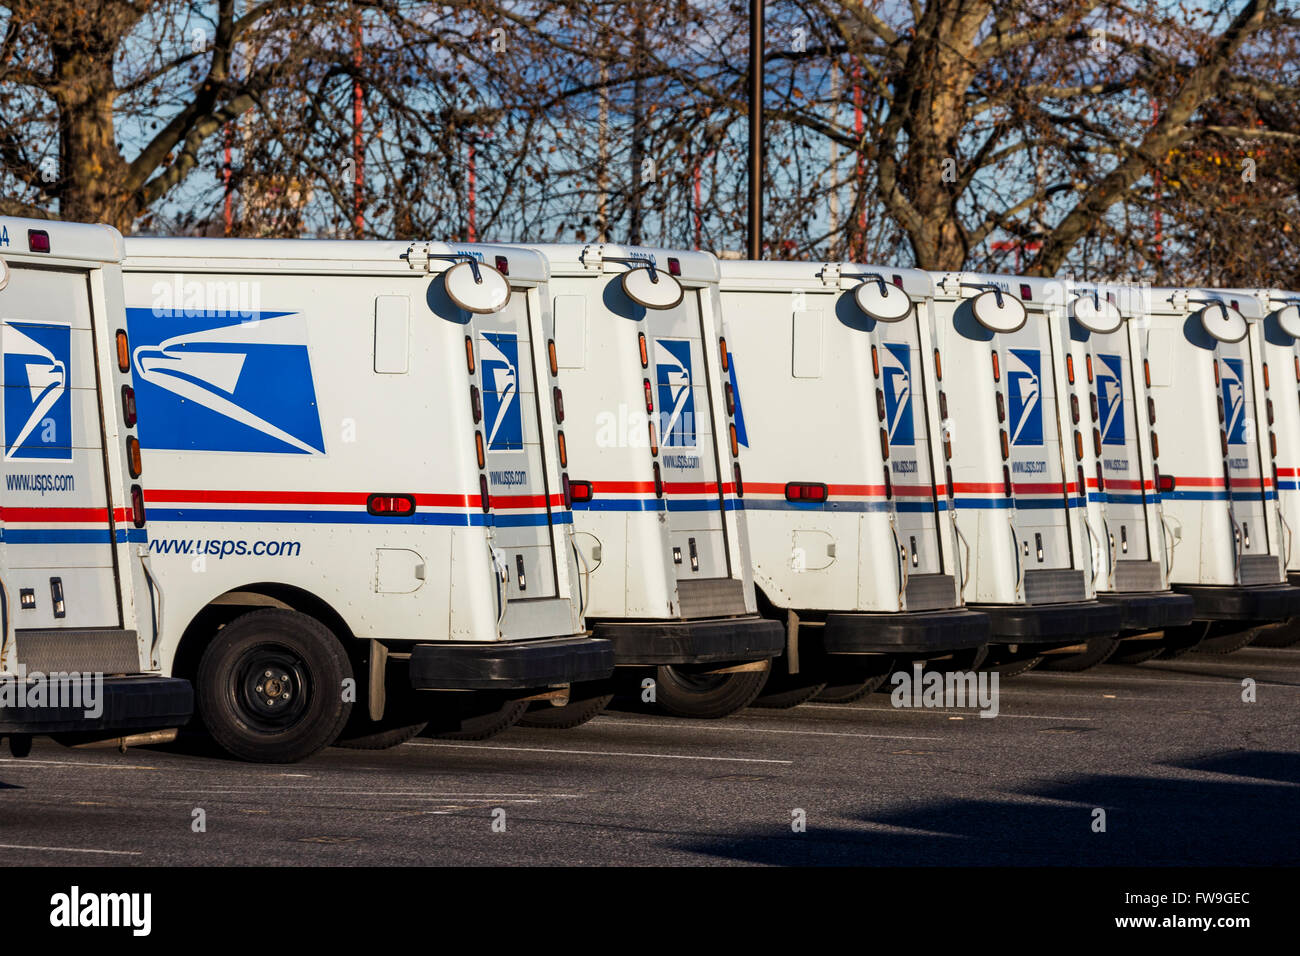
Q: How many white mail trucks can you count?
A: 8